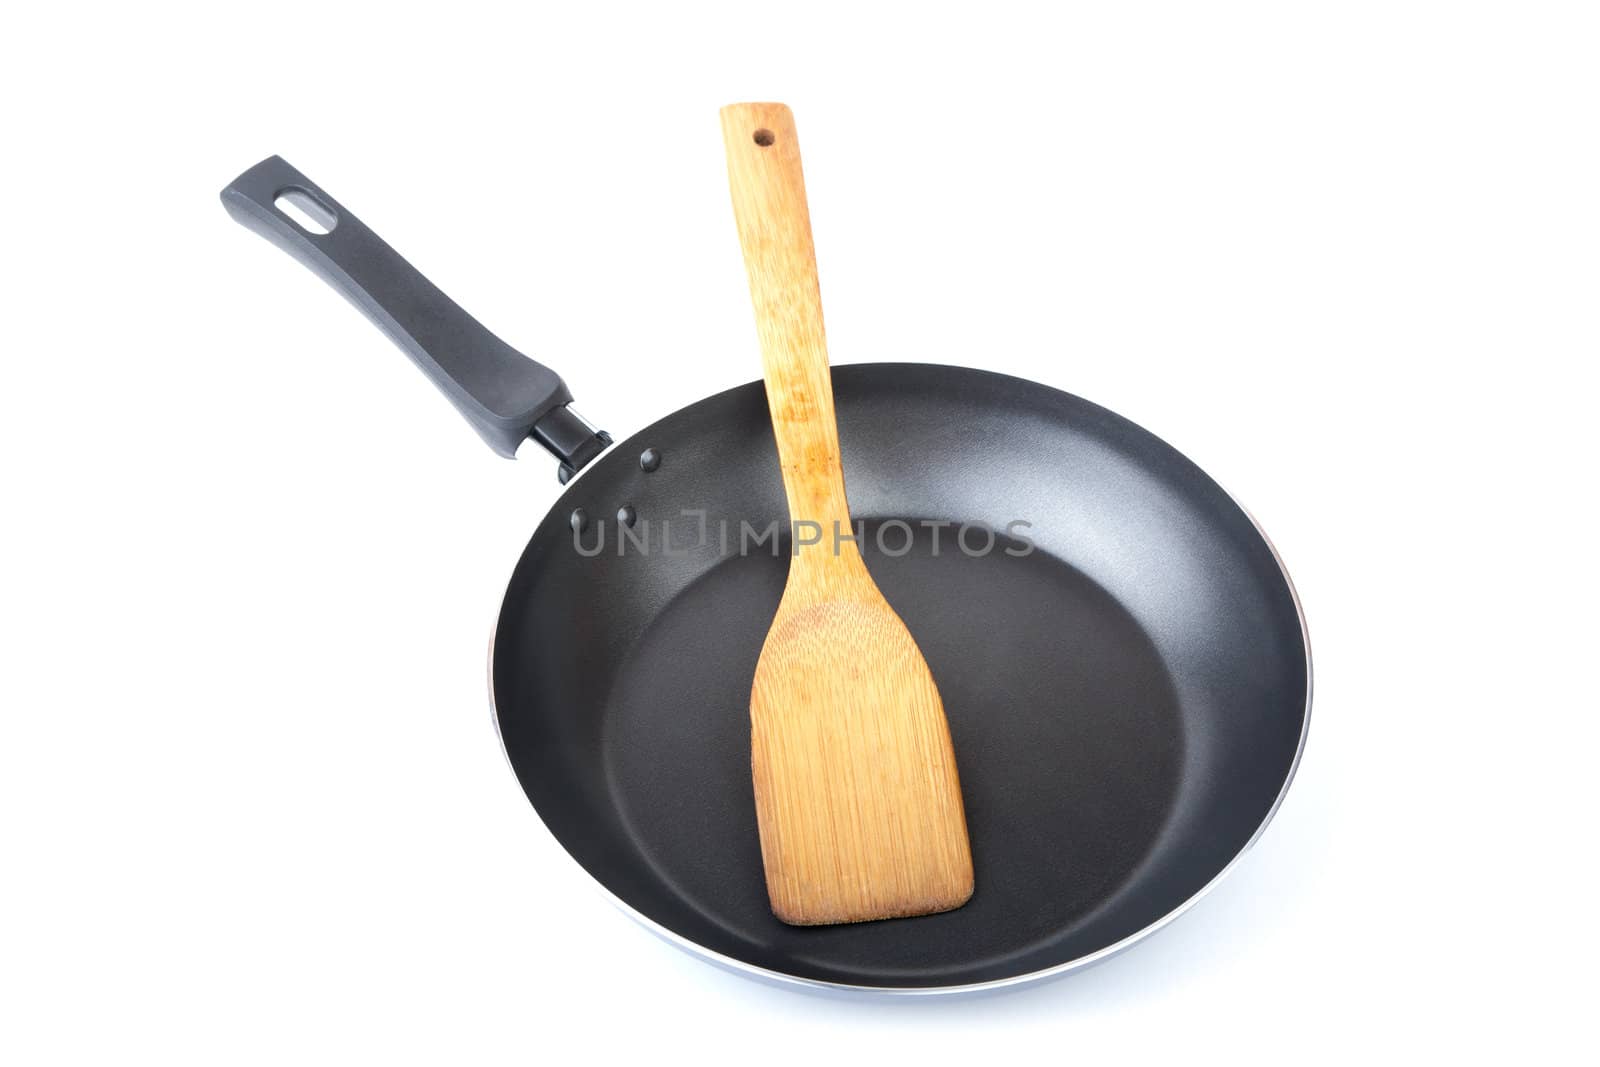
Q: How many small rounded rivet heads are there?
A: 3